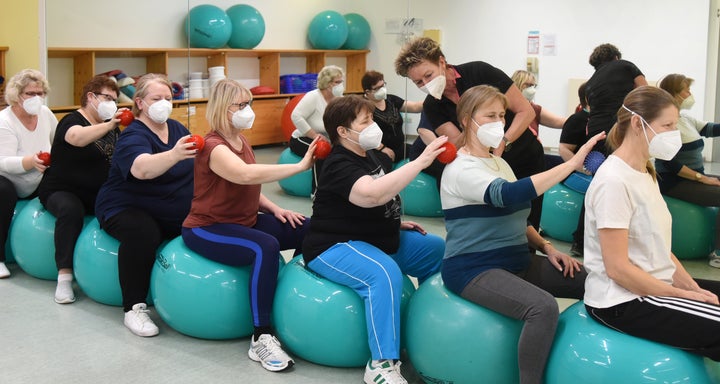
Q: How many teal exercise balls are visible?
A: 15